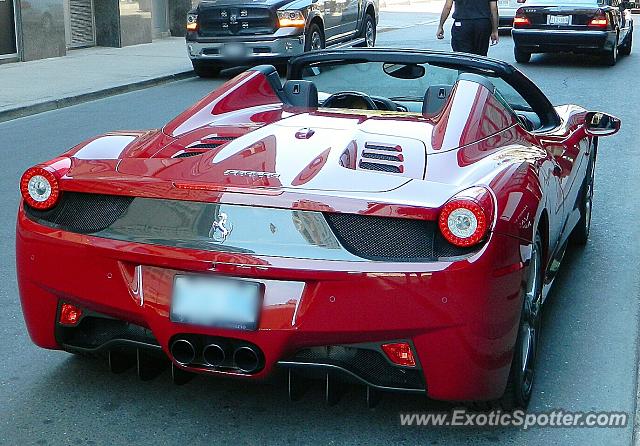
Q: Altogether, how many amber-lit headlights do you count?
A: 2